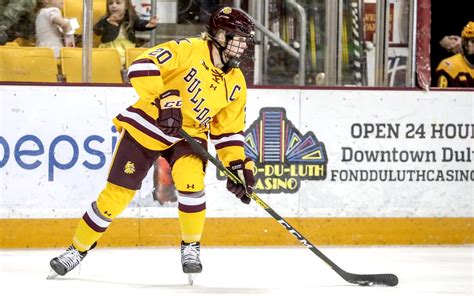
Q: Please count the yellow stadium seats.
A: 4